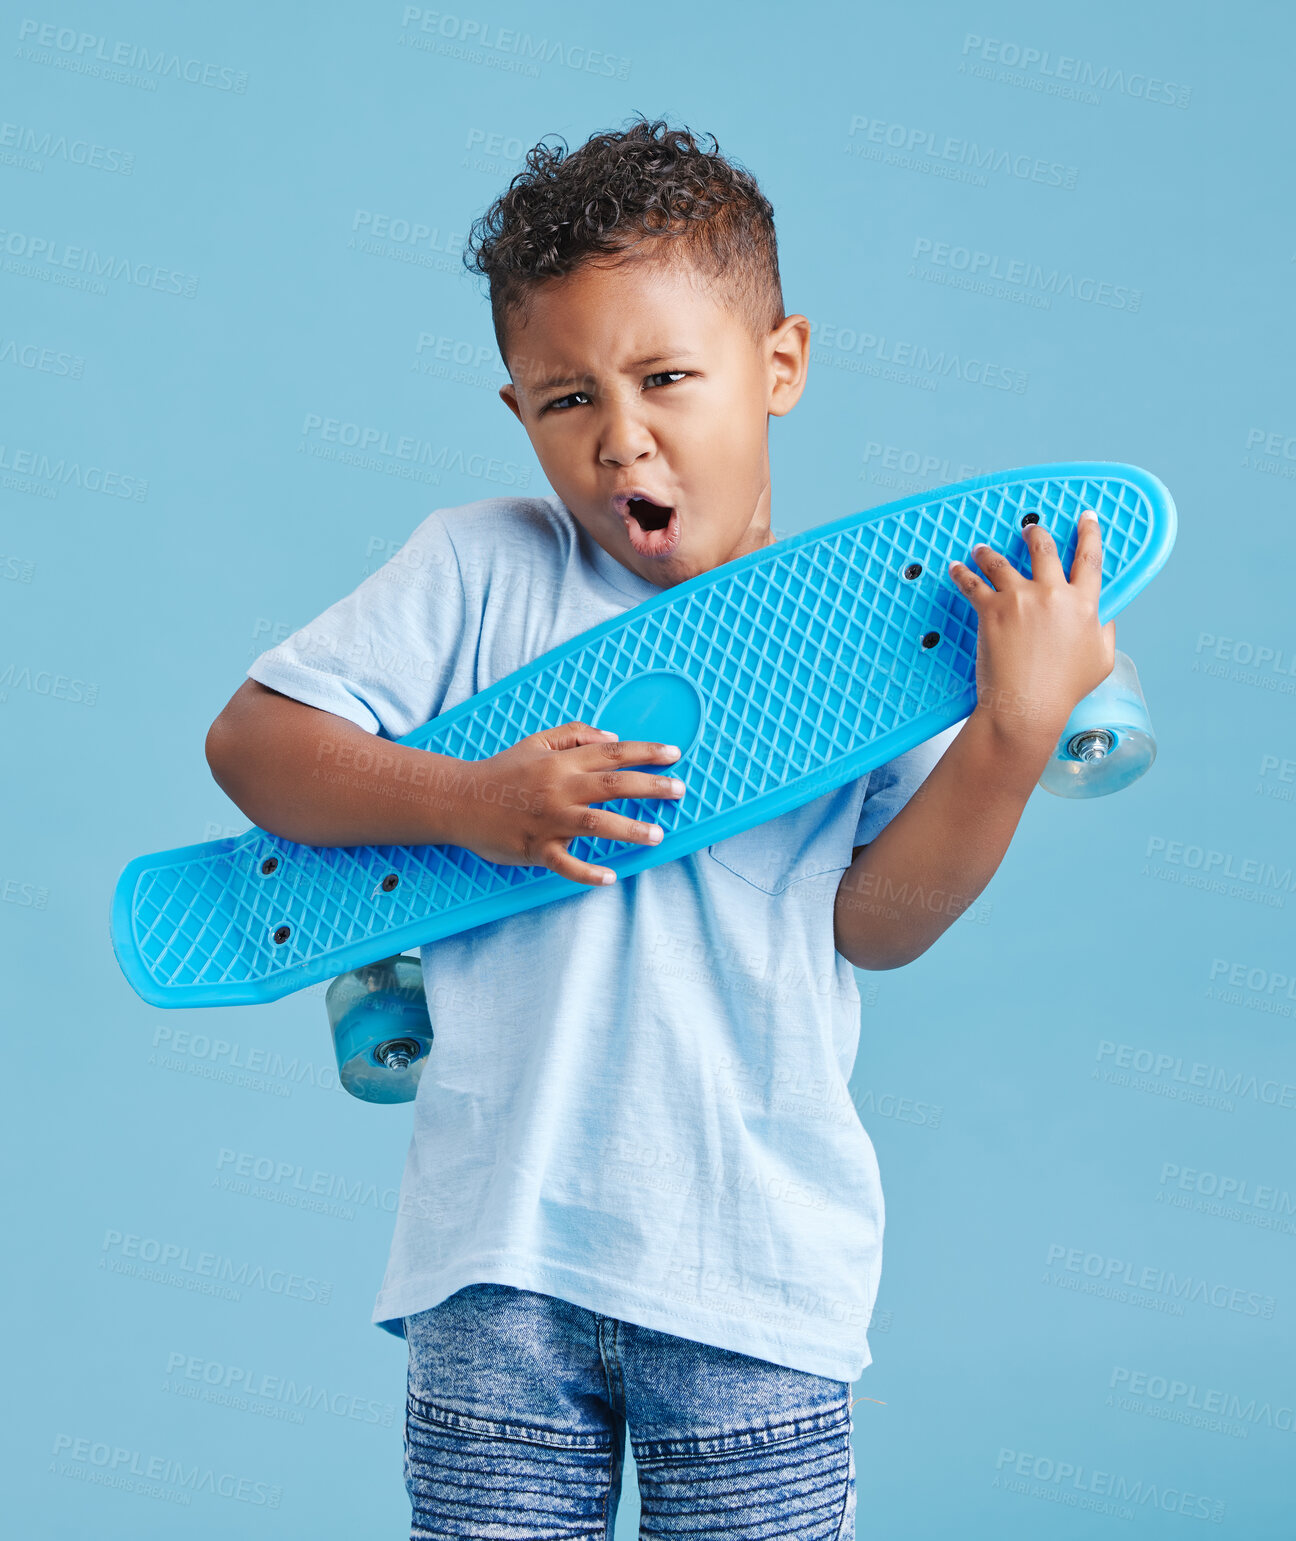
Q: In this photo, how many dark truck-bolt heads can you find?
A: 6